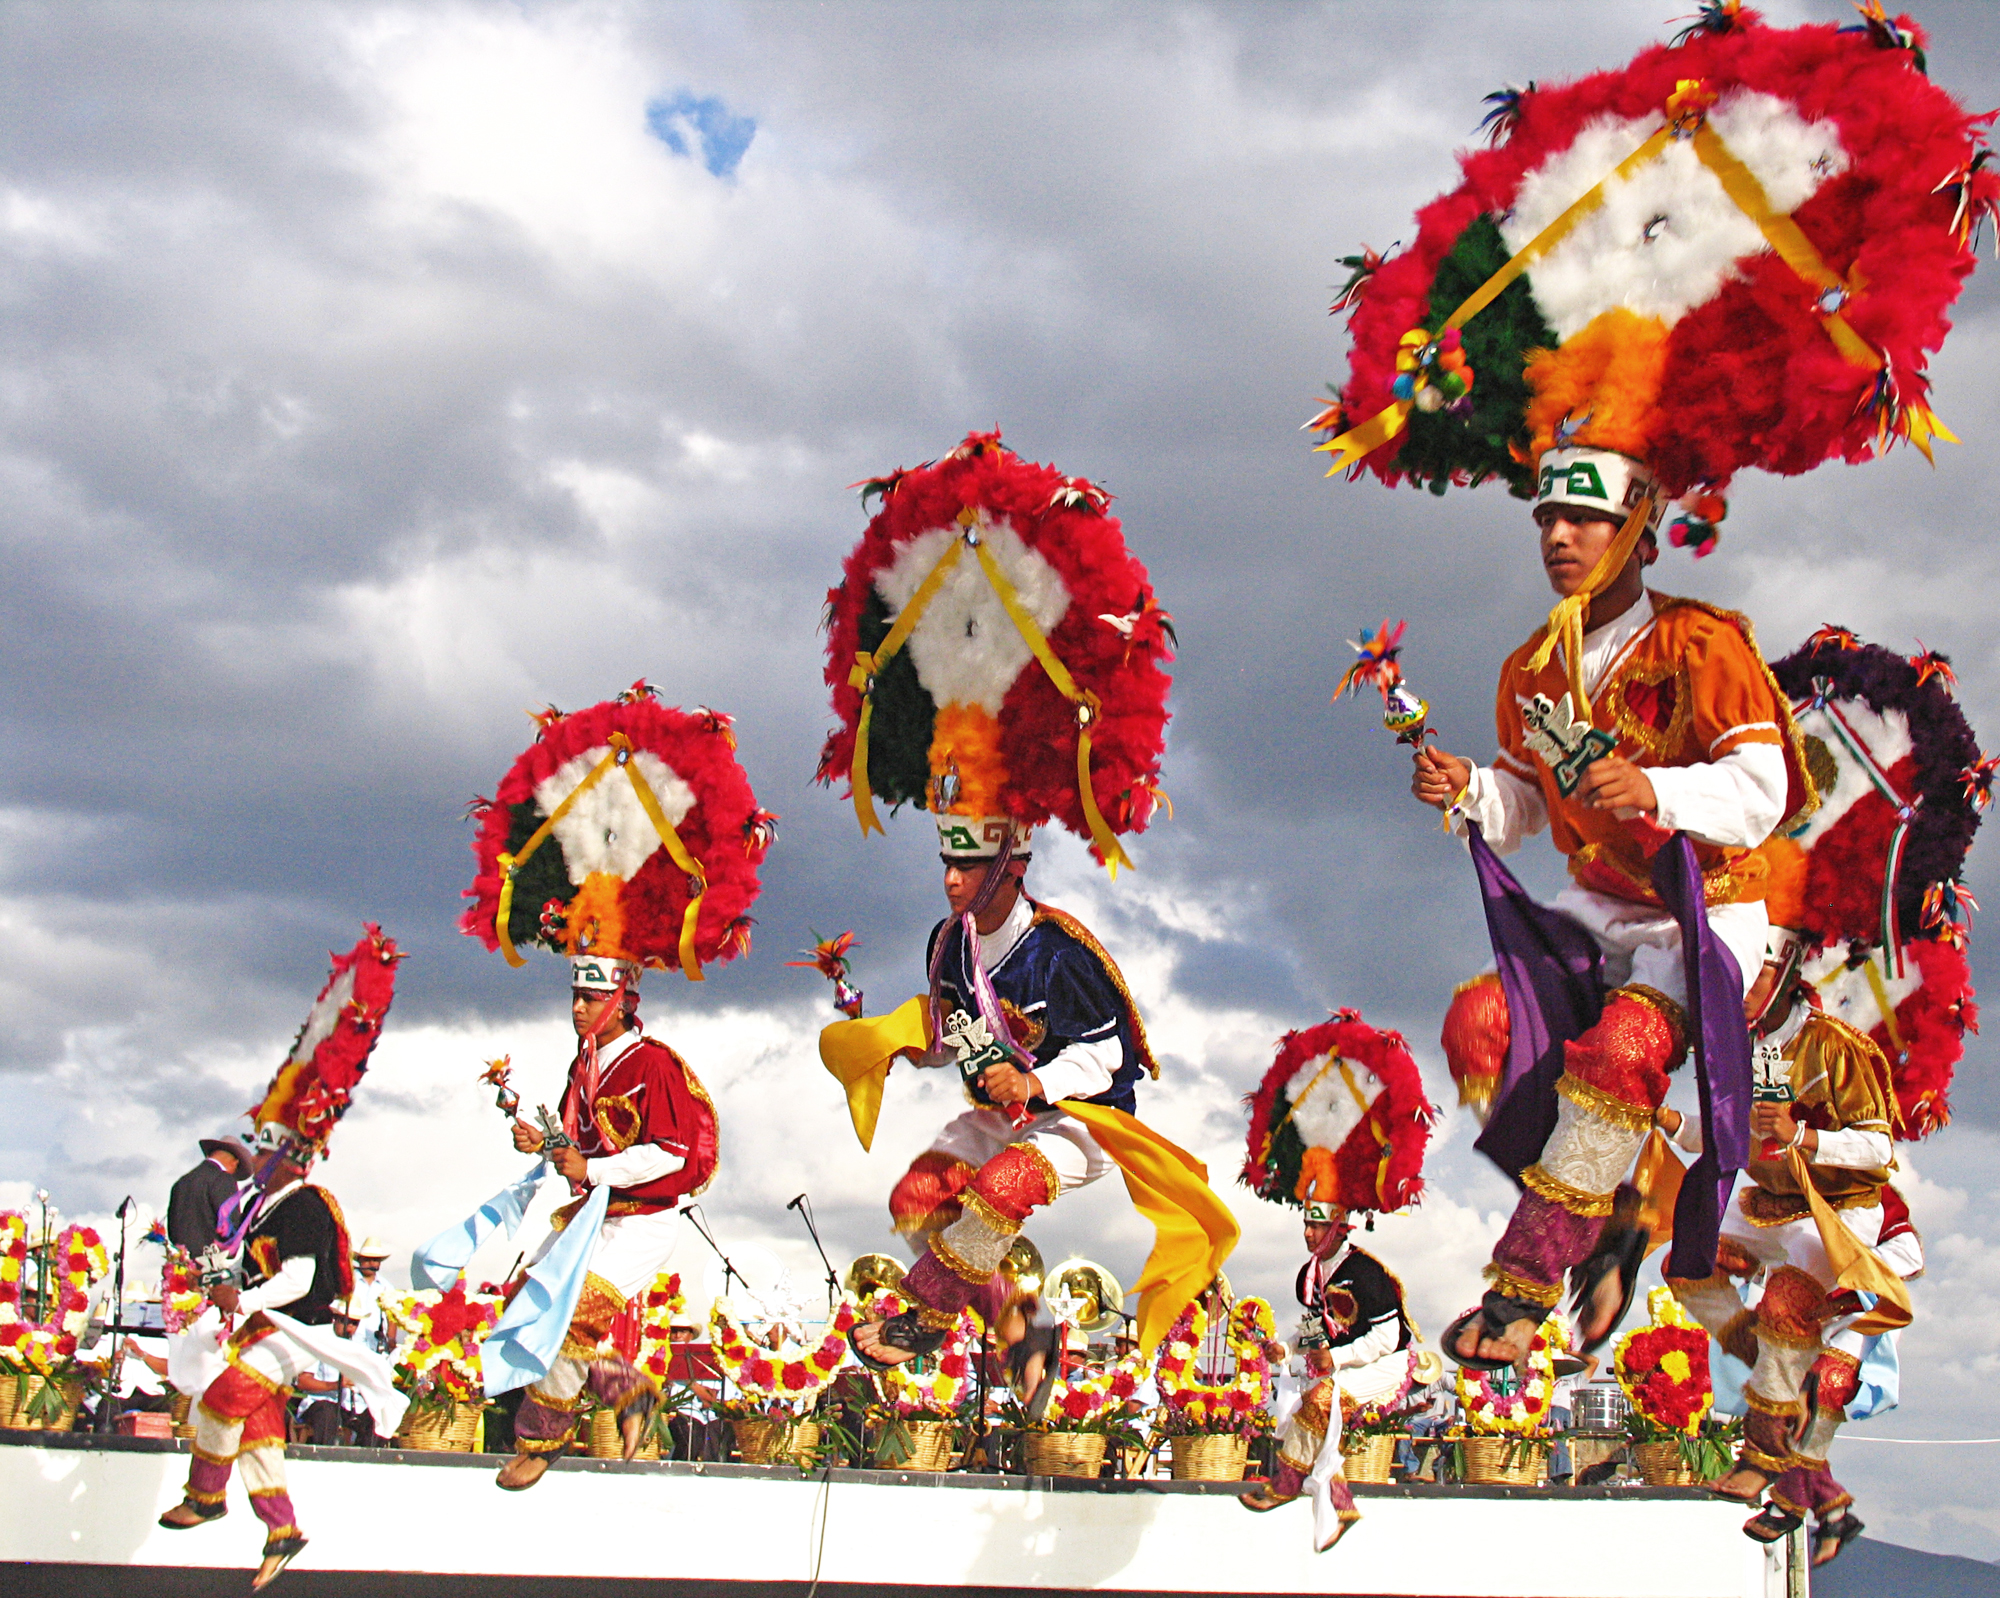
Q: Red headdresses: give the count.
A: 6